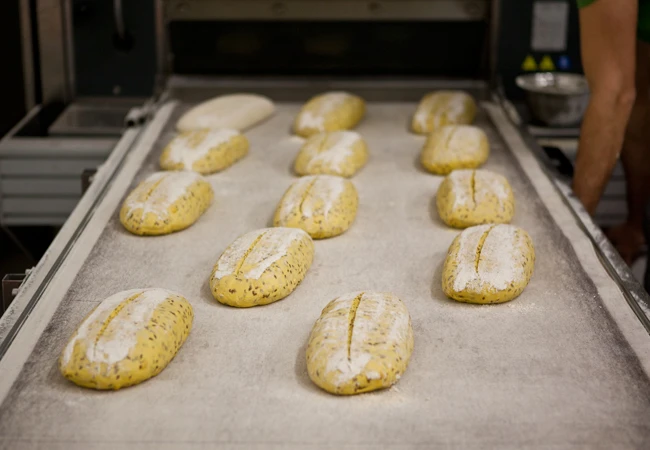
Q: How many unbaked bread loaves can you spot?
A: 13